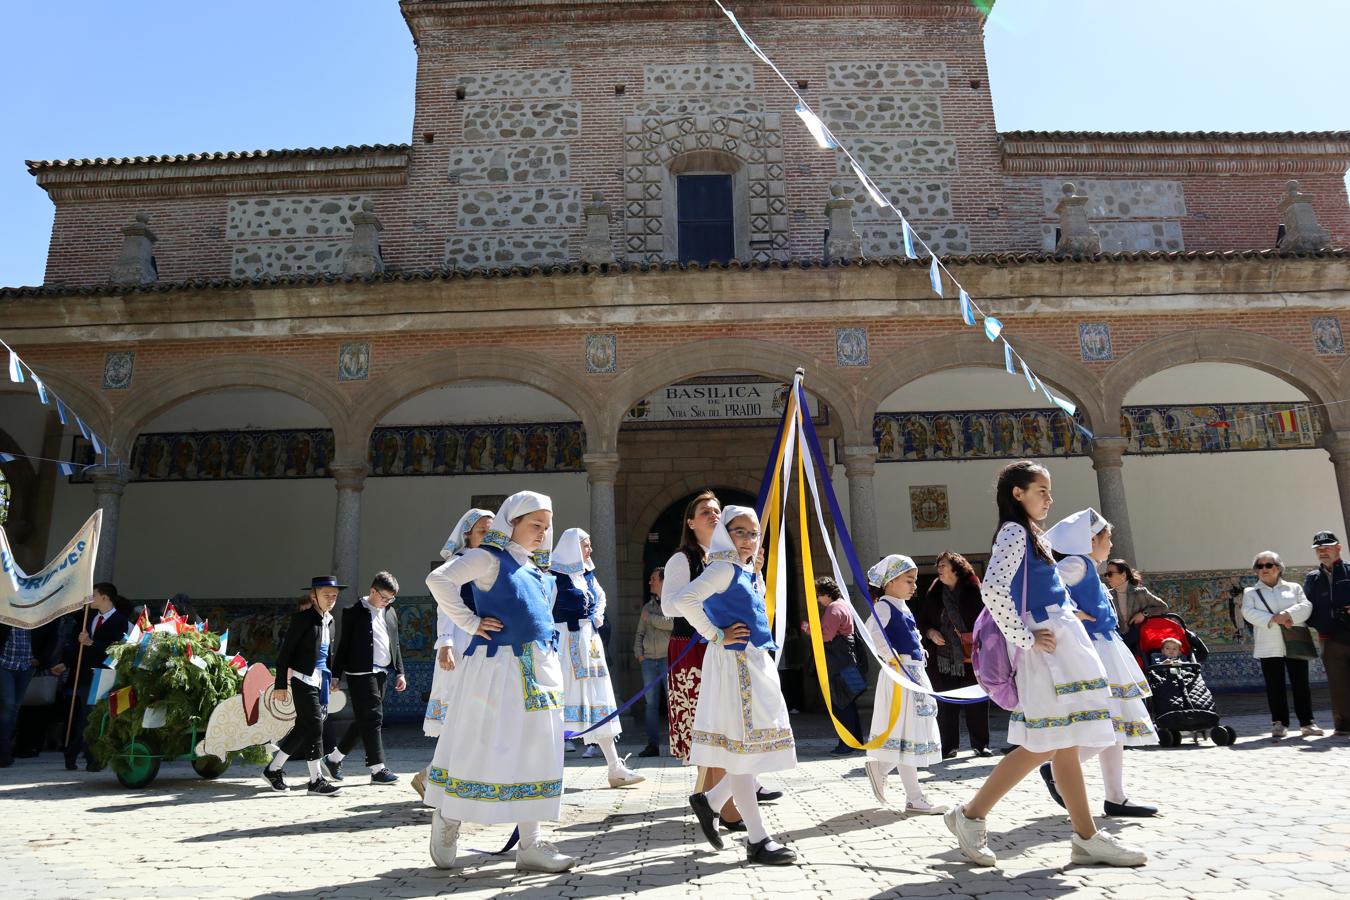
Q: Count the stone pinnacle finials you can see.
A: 6